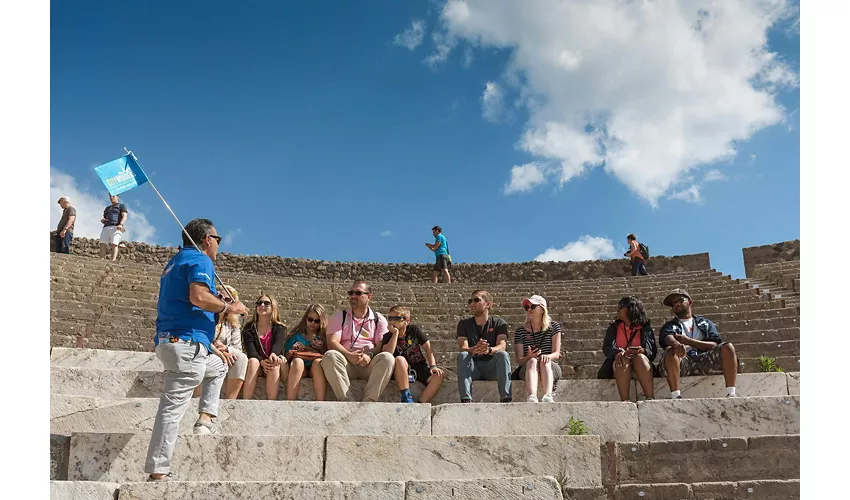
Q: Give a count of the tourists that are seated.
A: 9